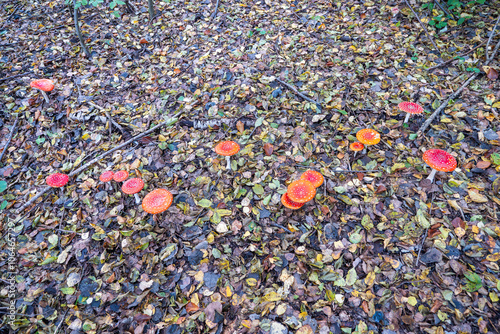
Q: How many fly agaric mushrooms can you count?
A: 14